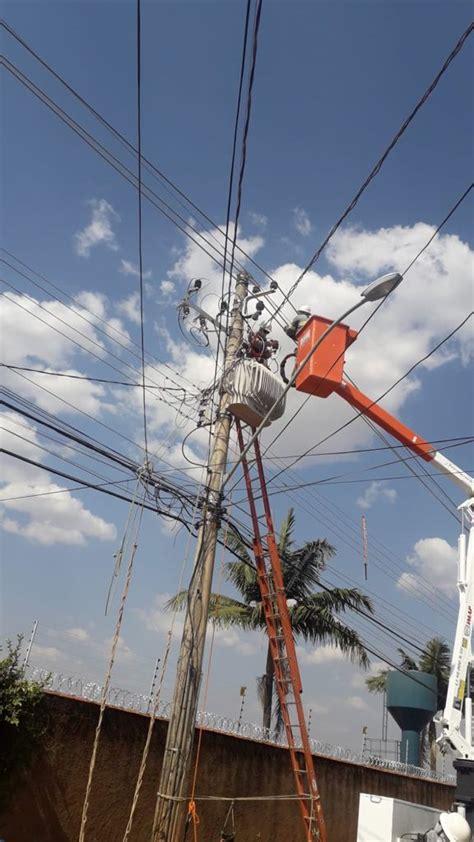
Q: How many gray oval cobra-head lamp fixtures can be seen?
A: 1